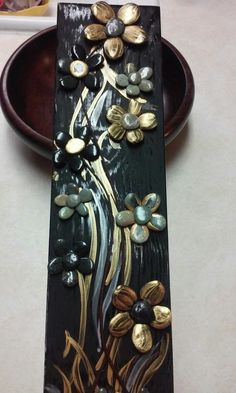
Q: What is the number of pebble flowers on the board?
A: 9